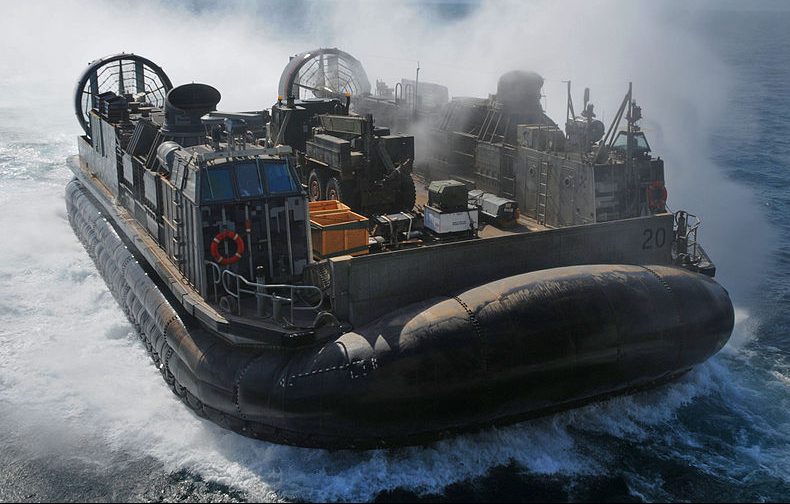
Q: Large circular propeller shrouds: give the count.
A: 2